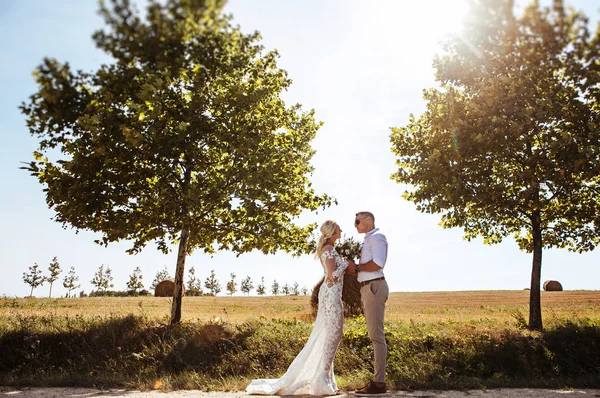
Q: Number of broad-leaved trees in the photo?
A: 2